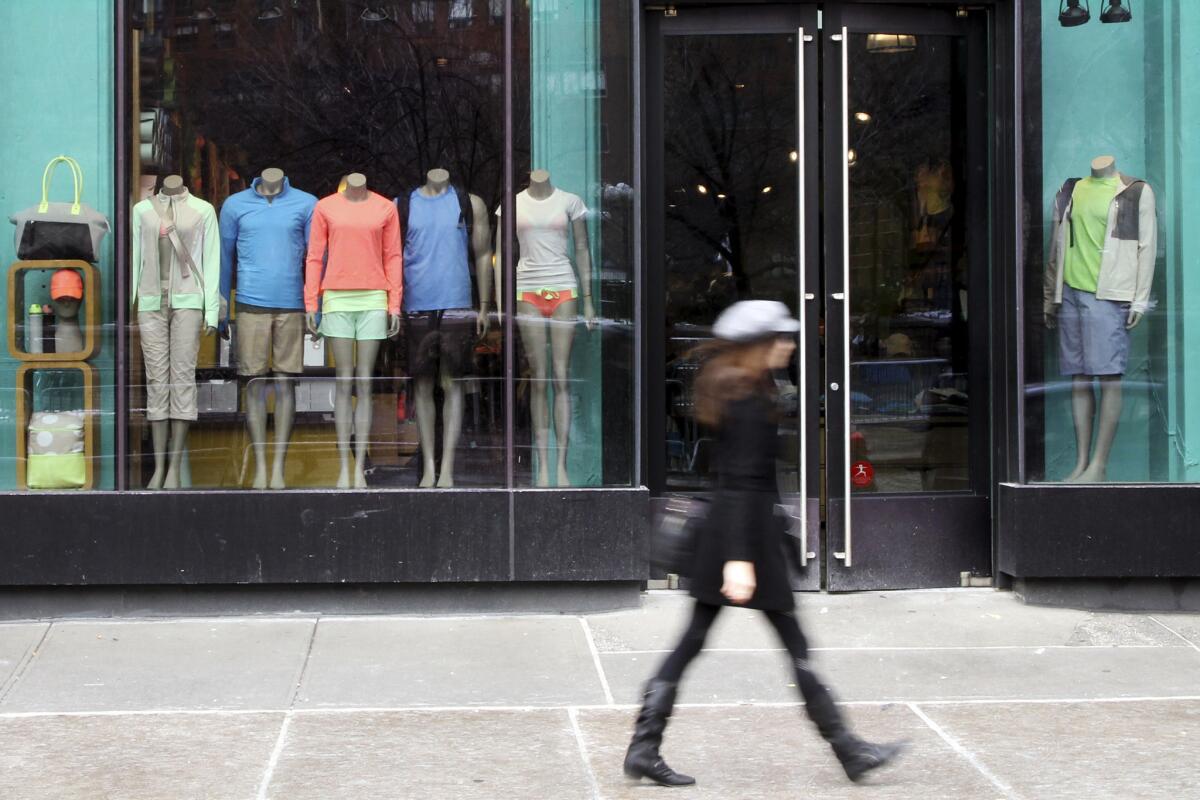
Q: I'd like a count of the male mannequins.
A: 3